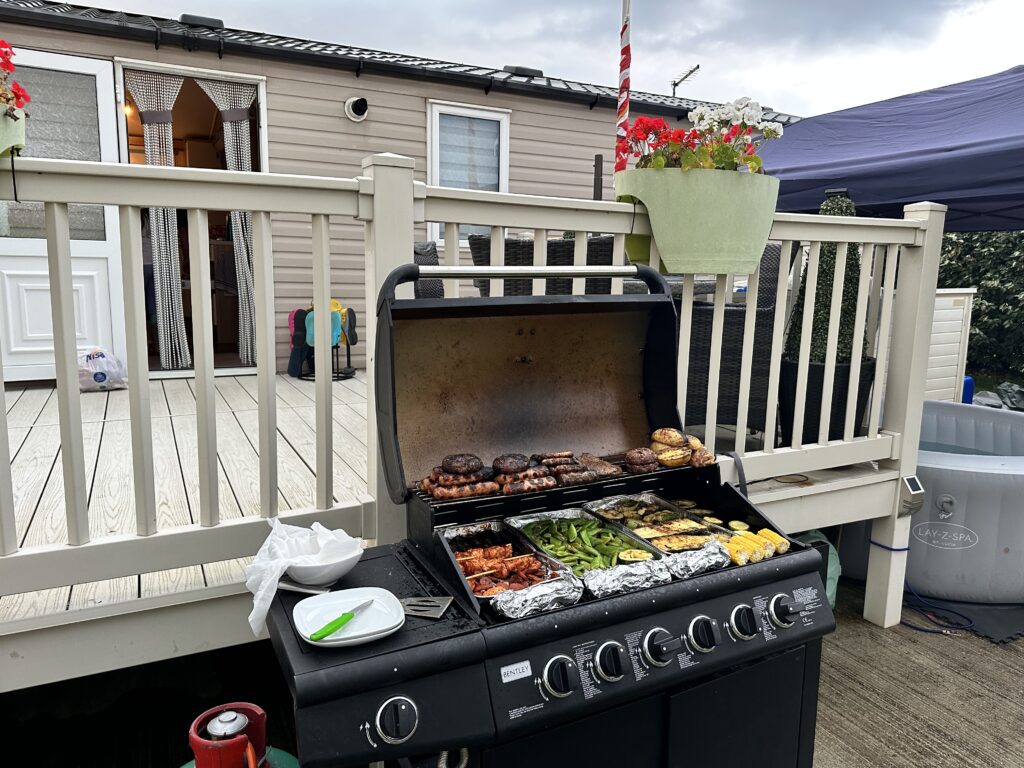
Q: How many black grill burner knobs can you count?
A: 7